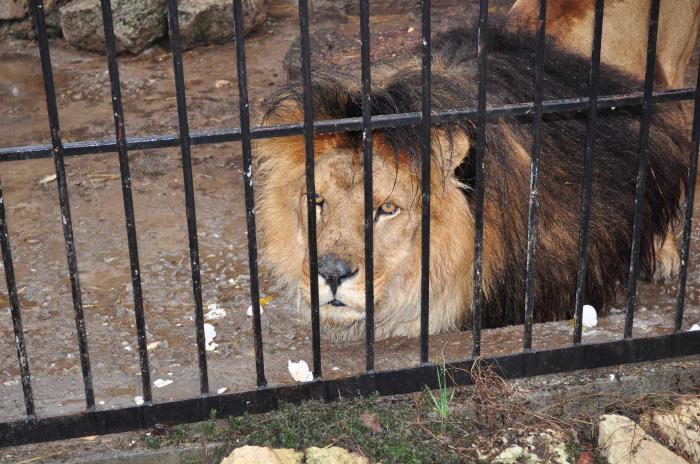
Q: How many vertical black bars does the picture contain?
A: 13